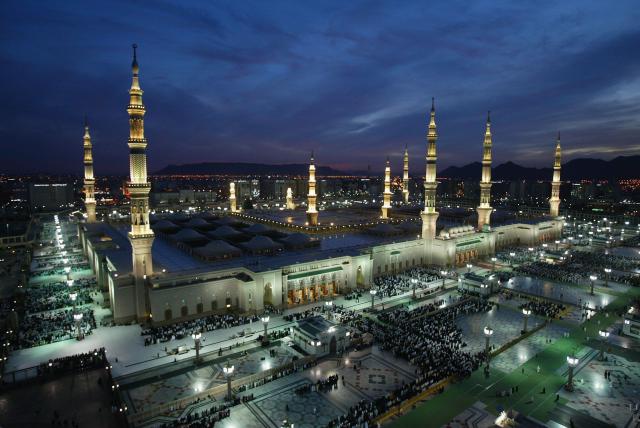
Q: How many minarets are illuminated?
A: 10